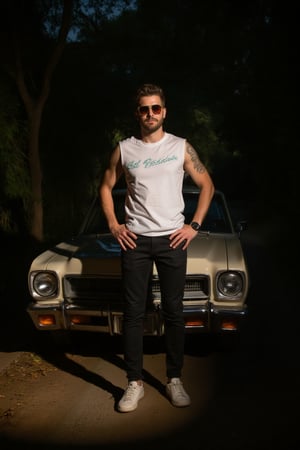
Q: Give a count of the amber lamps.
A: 4